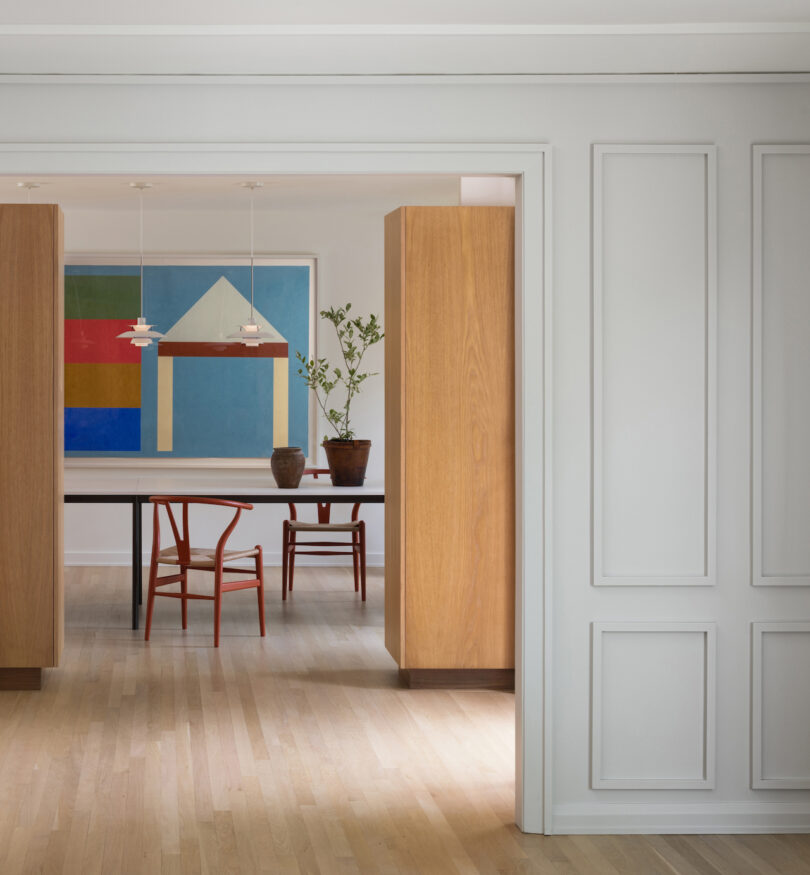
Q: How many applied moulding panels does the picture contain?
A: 4